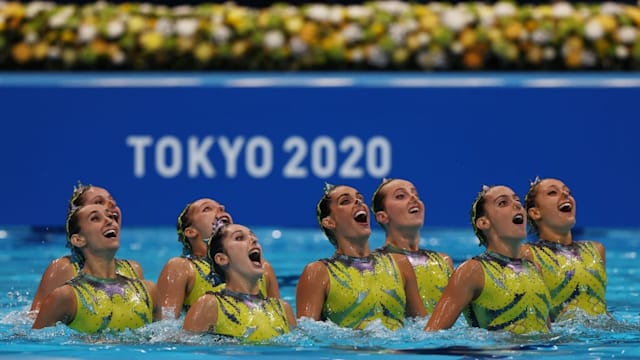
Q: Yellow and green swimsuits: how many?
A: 8